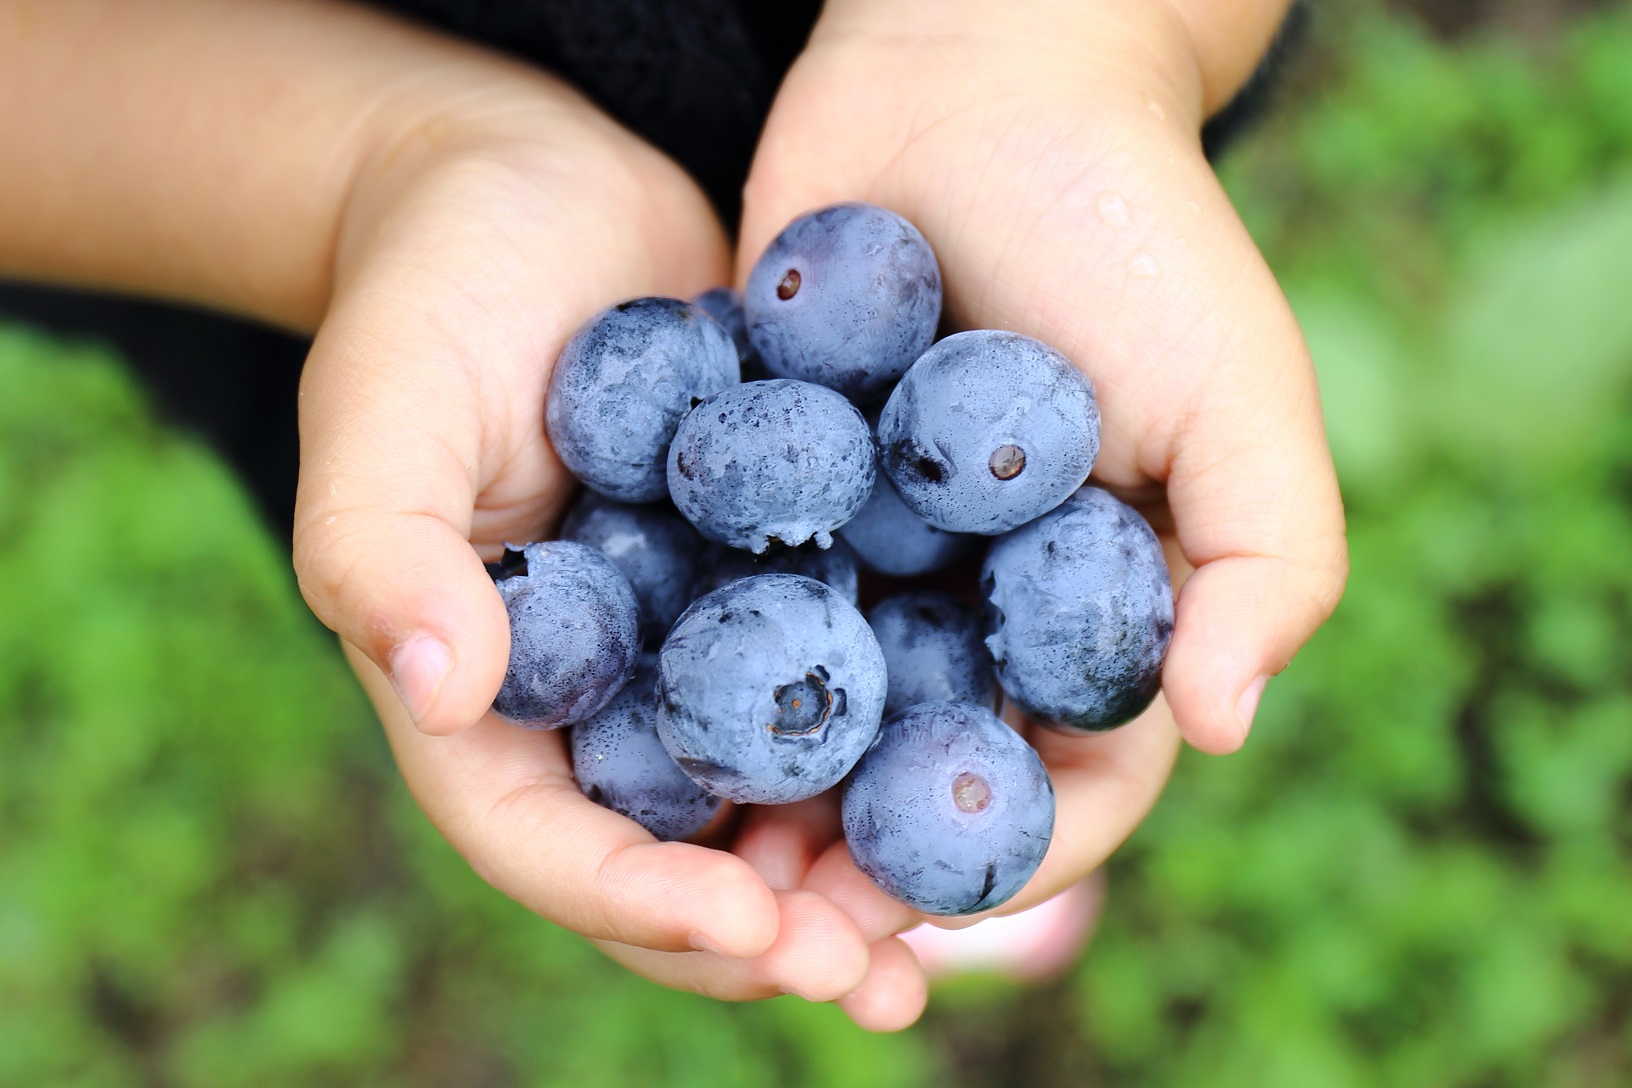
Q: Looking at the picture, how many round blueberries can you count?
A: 14